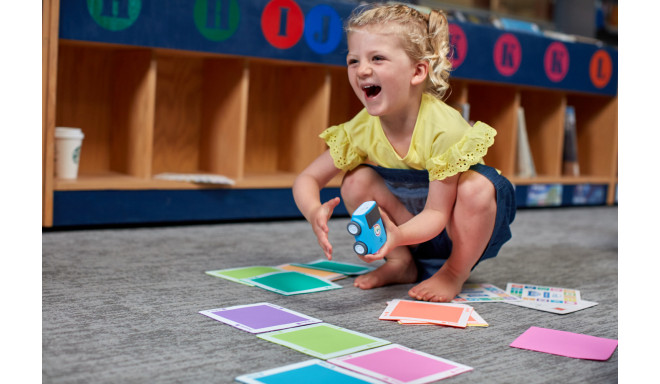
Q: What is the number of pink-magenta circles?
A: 3